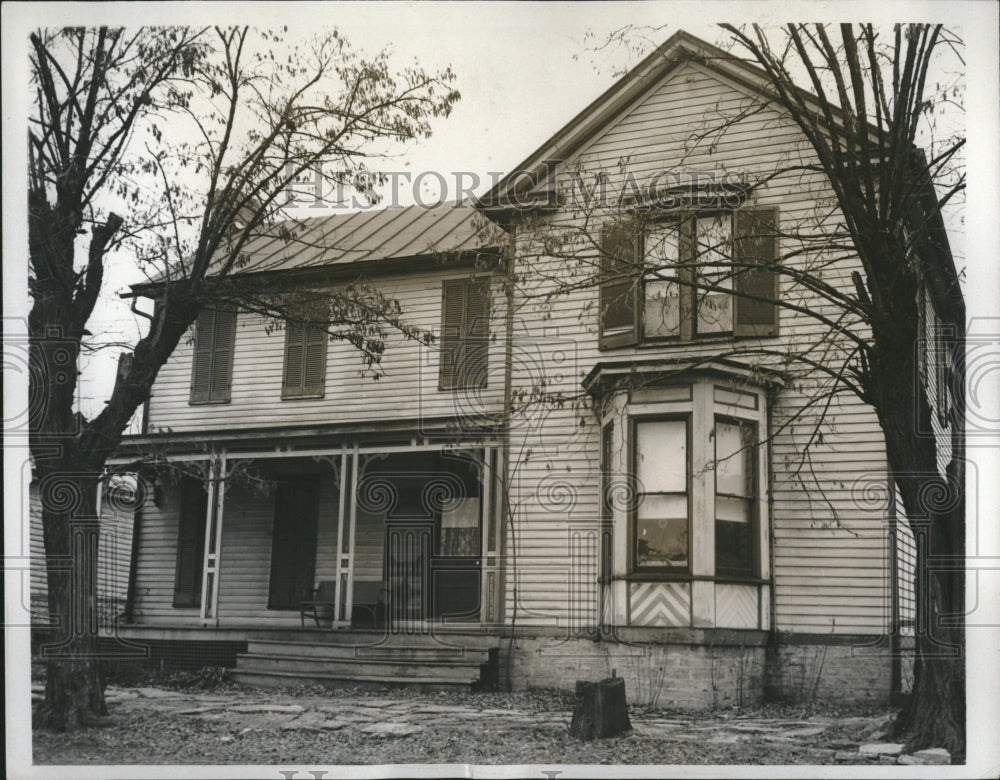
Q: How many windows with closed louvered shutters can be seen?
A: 5